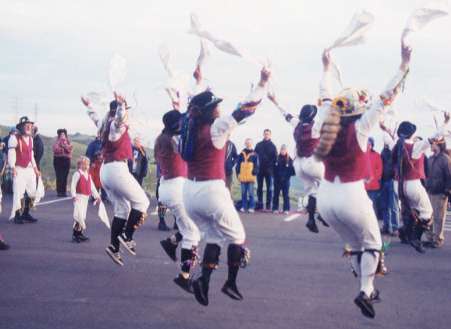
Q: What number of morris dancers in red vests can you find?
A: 8